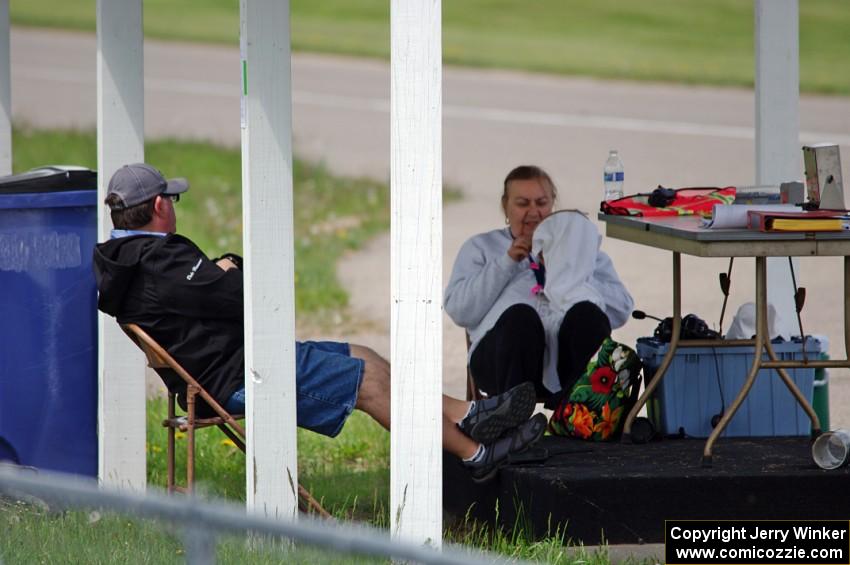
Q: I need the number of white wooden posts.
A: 5